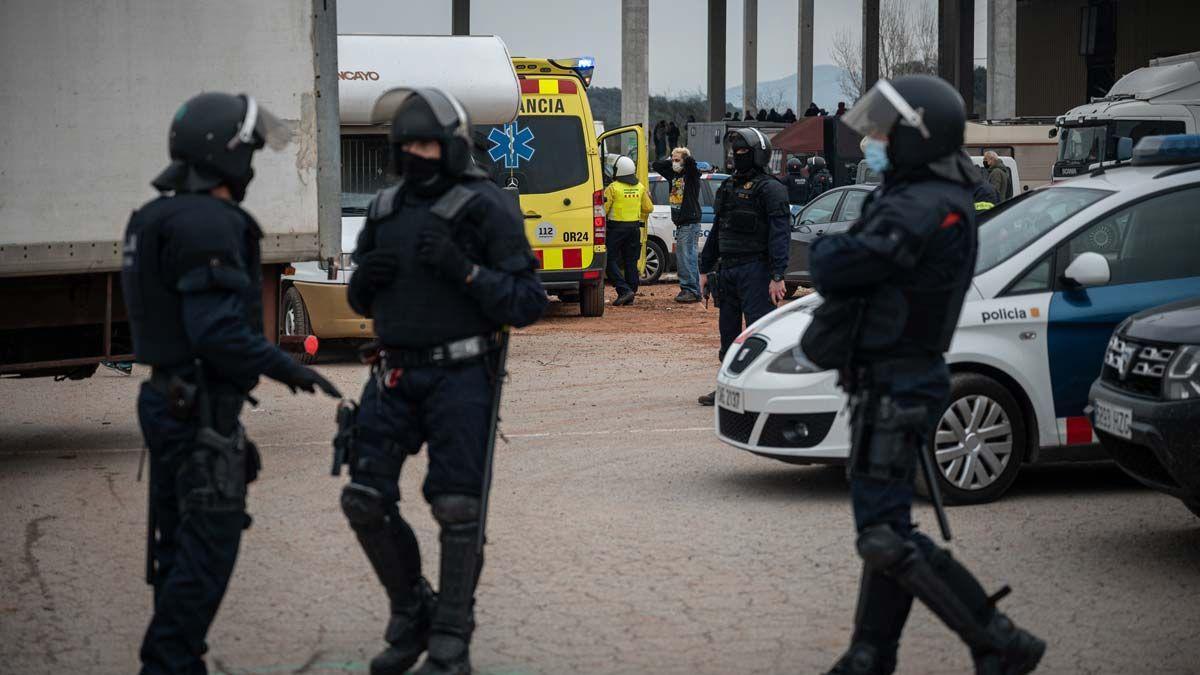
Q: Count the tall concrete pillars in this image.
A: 8